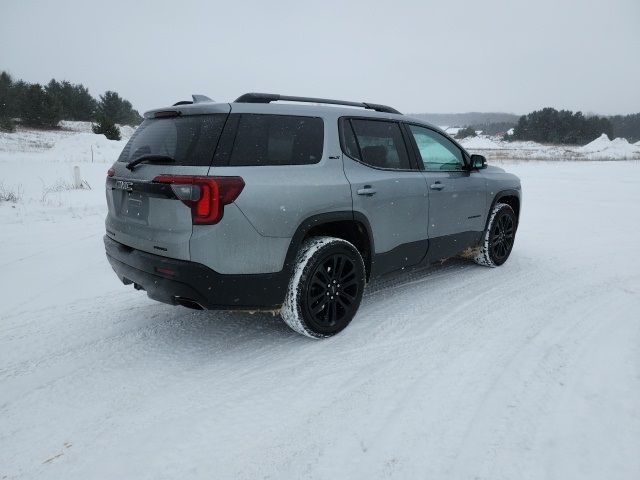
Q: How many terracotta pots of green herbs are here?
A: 0